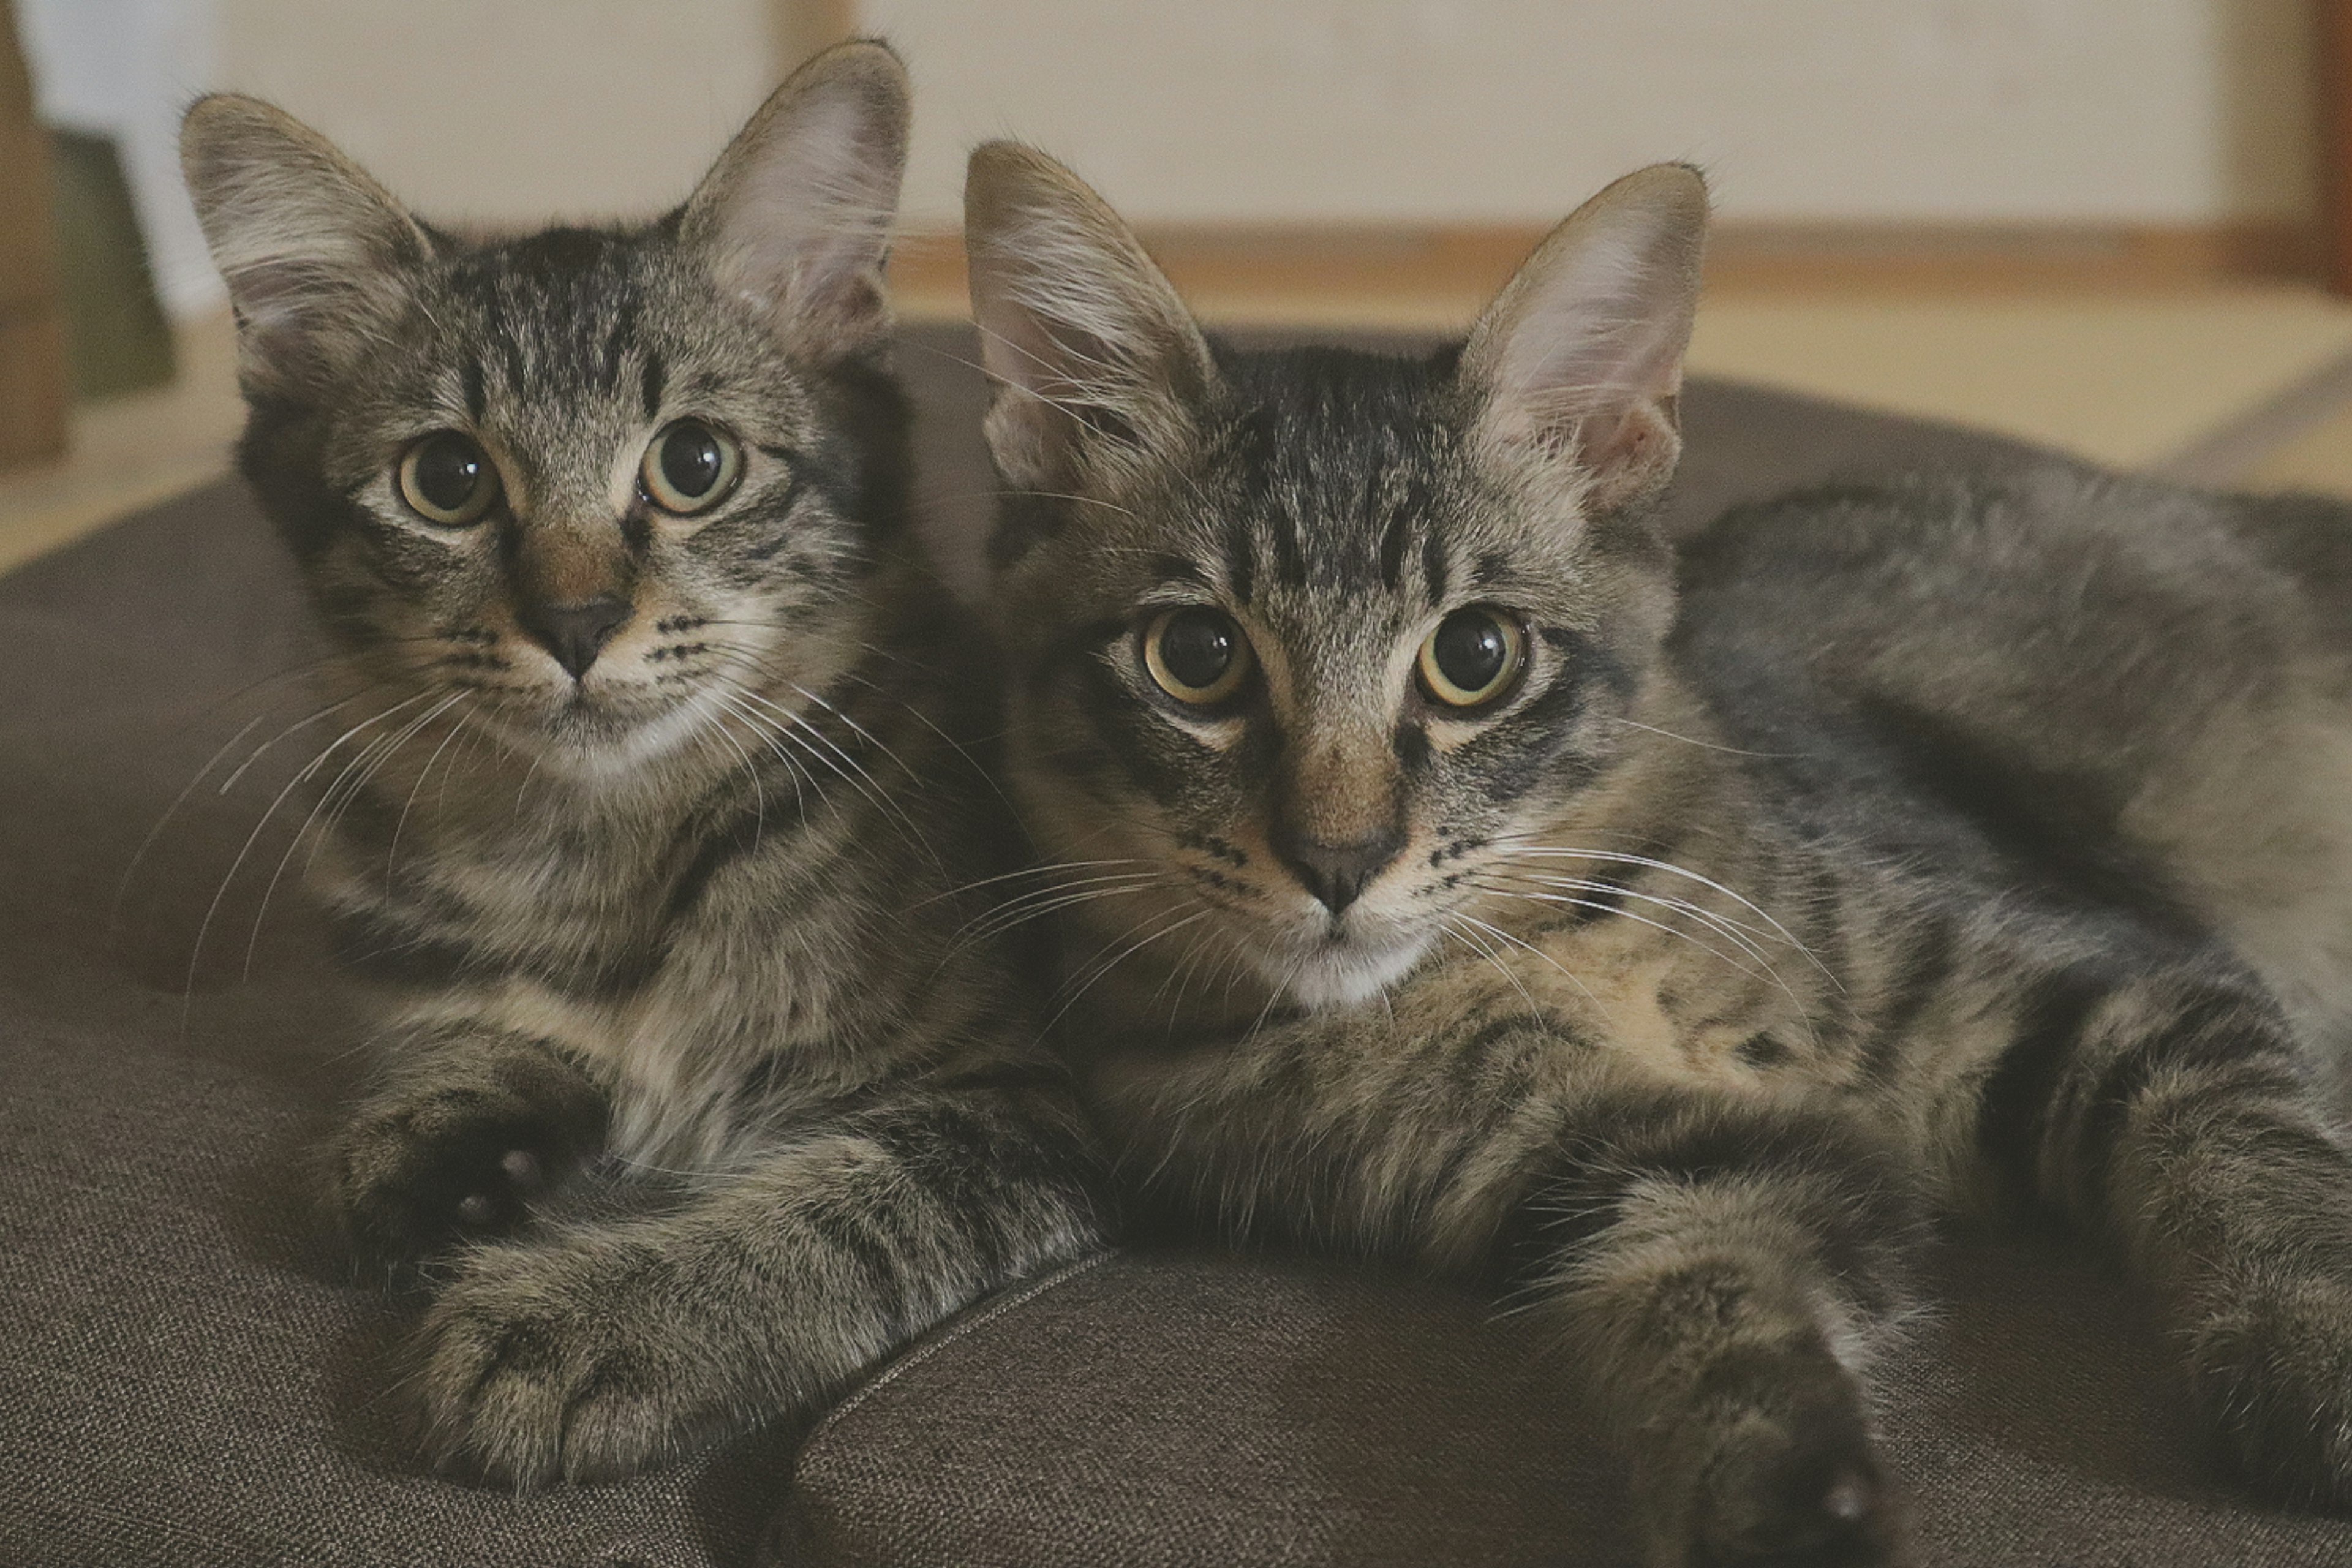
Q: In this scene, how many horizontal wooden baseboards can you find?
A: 1